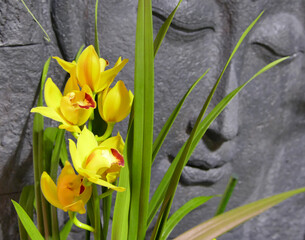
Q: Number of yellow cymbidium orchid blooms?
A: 5